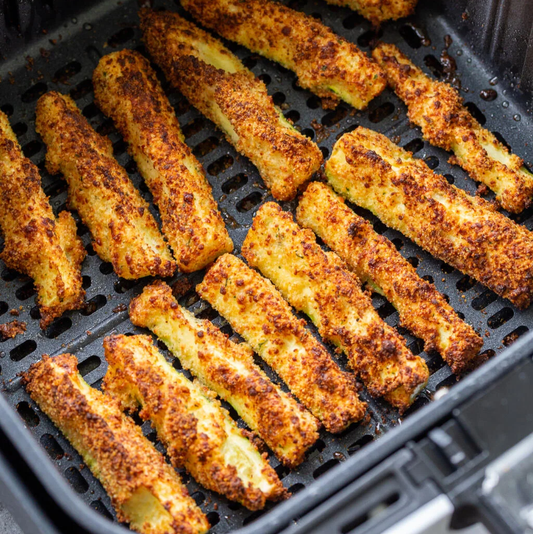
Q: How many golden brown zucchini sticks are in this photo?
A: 14